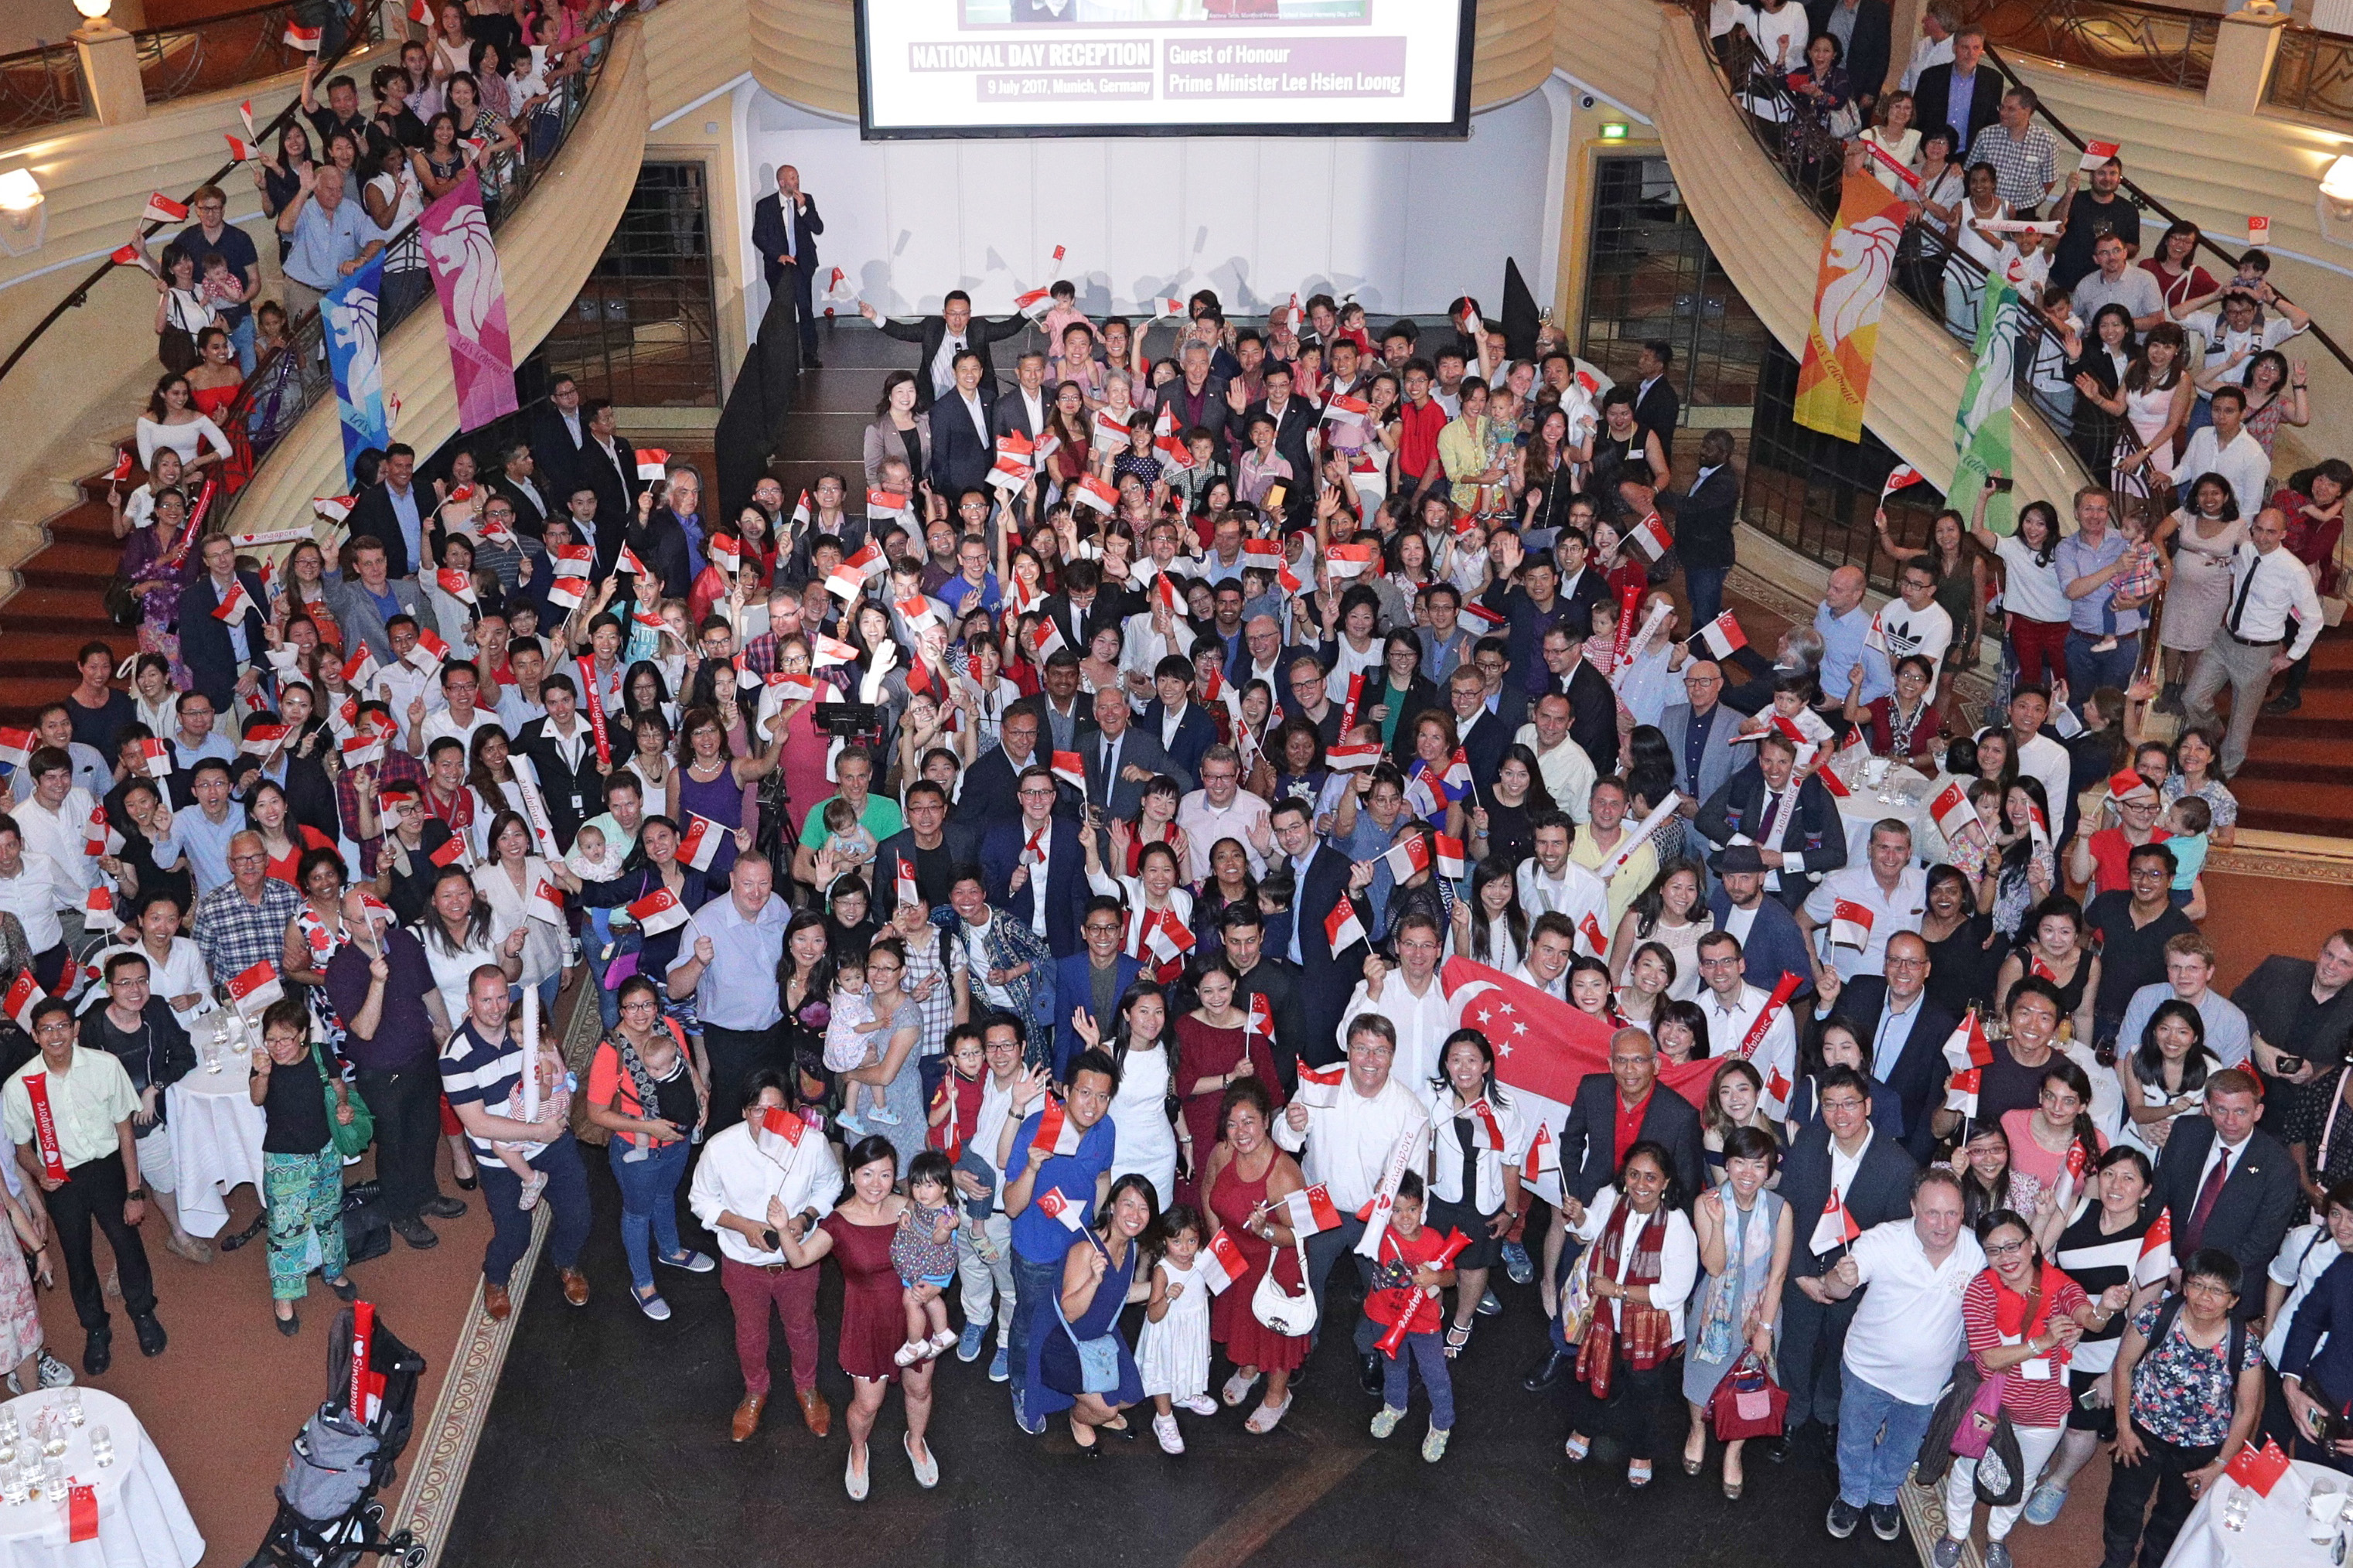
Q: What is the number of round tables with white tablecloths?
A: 5